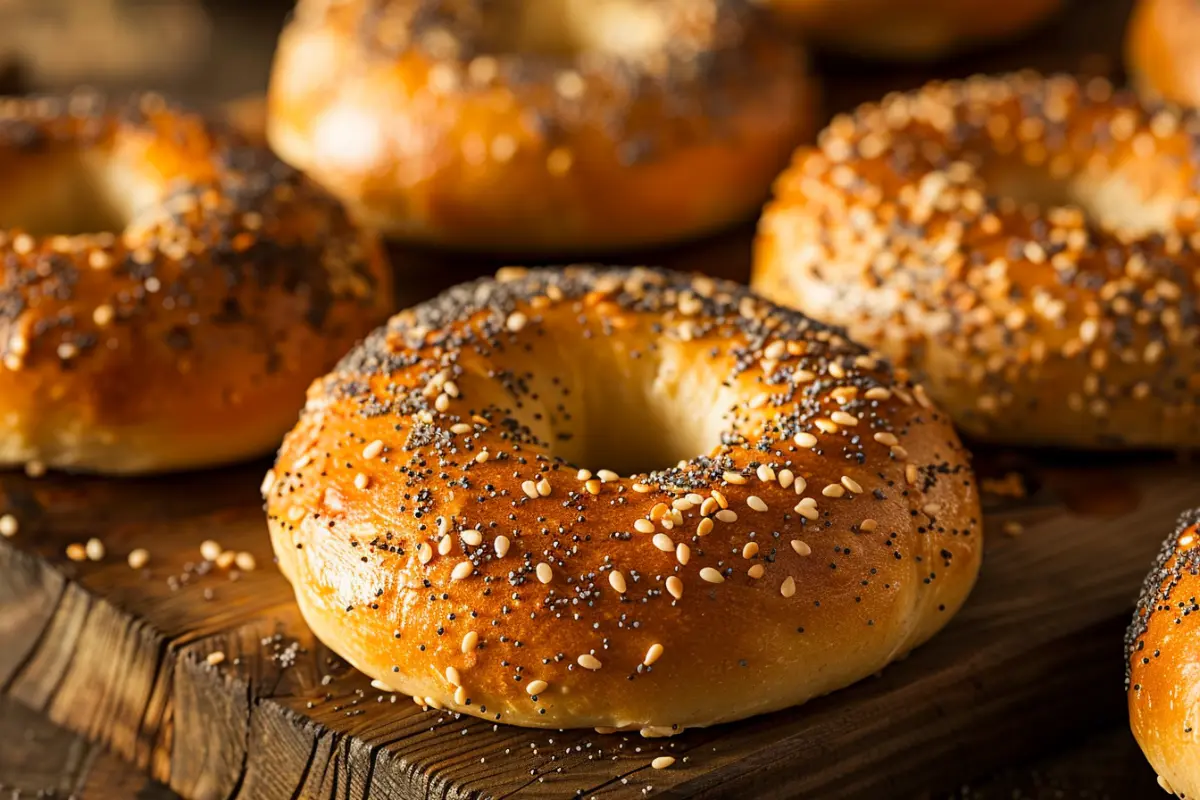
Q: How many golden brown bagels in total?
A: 7